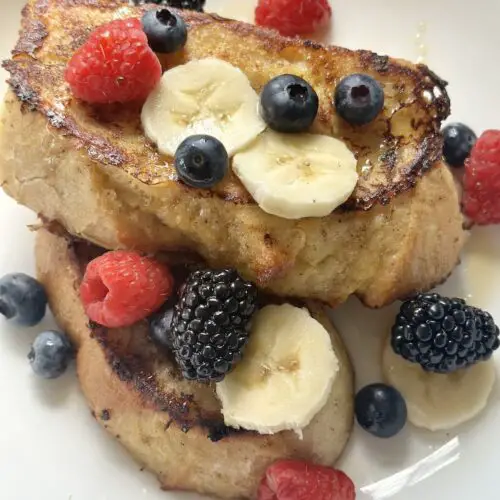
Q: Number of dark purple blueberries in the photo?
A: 9